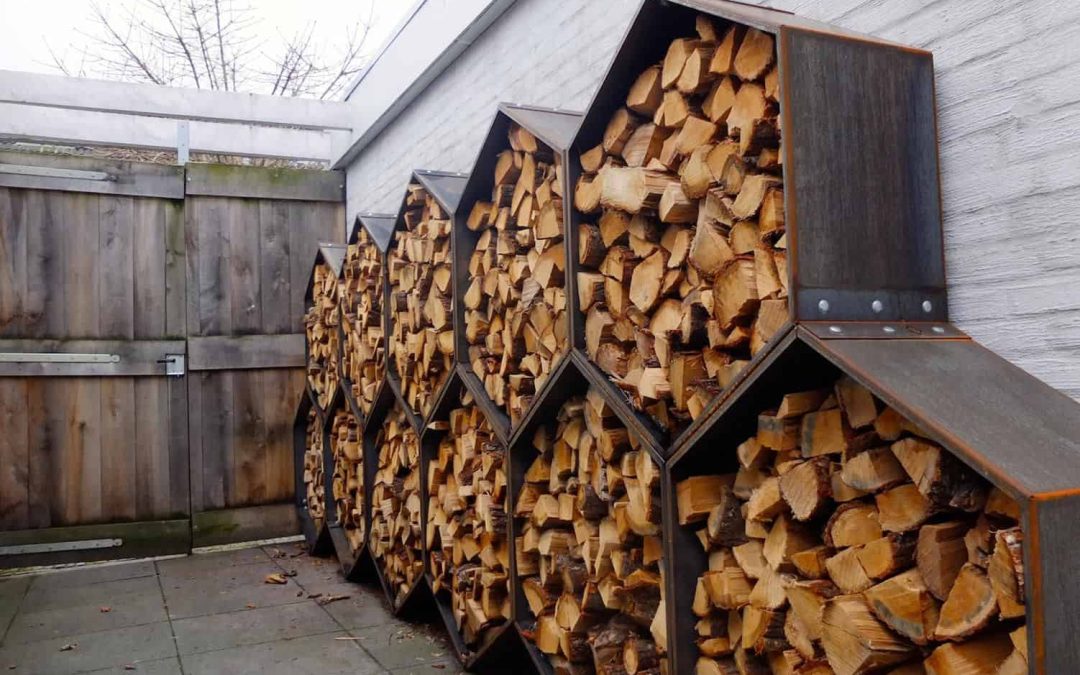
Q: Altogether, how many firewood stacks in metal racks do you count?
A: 11